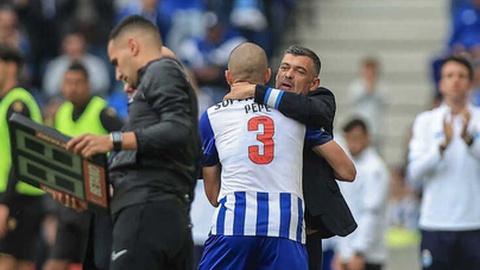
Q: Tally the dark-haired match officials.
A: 1